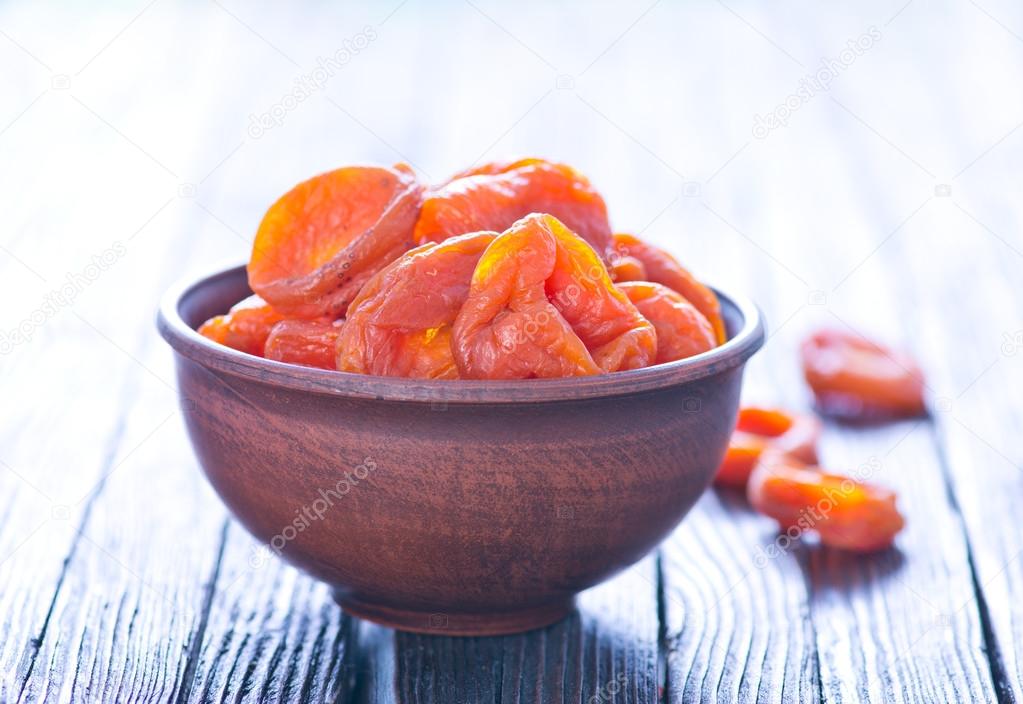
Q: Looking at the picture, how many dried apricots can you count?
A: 11